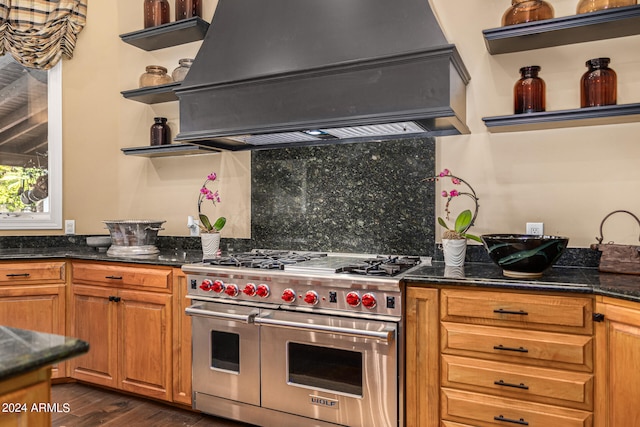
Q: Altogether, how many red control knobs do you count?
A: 9